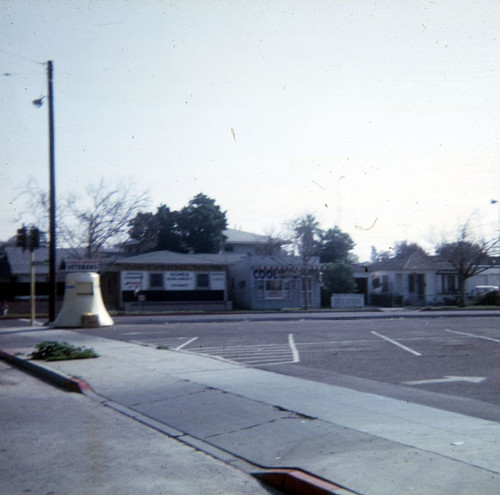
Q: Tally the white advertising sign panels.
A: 3